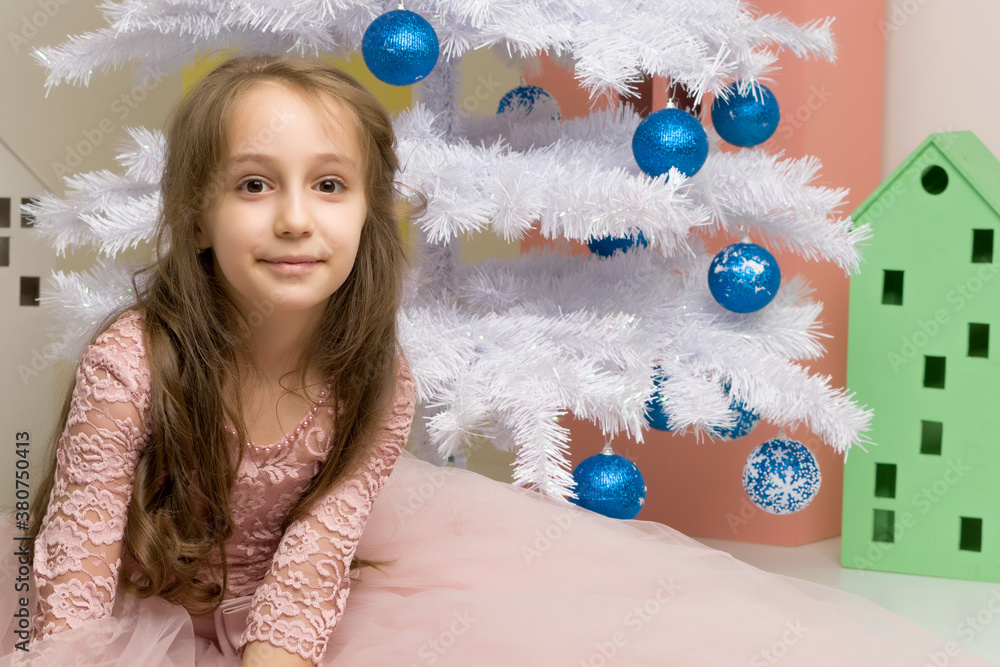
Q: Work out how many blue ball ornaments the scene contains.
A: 10